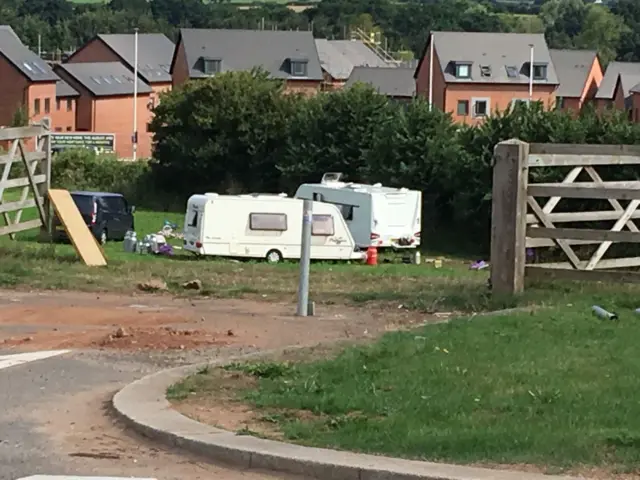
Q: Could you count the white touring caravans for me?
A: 2